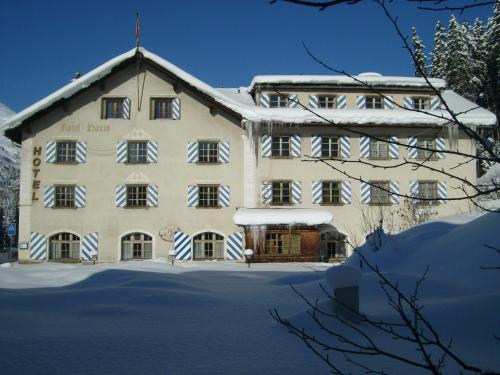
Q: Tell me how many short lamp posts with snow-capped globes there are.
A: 3